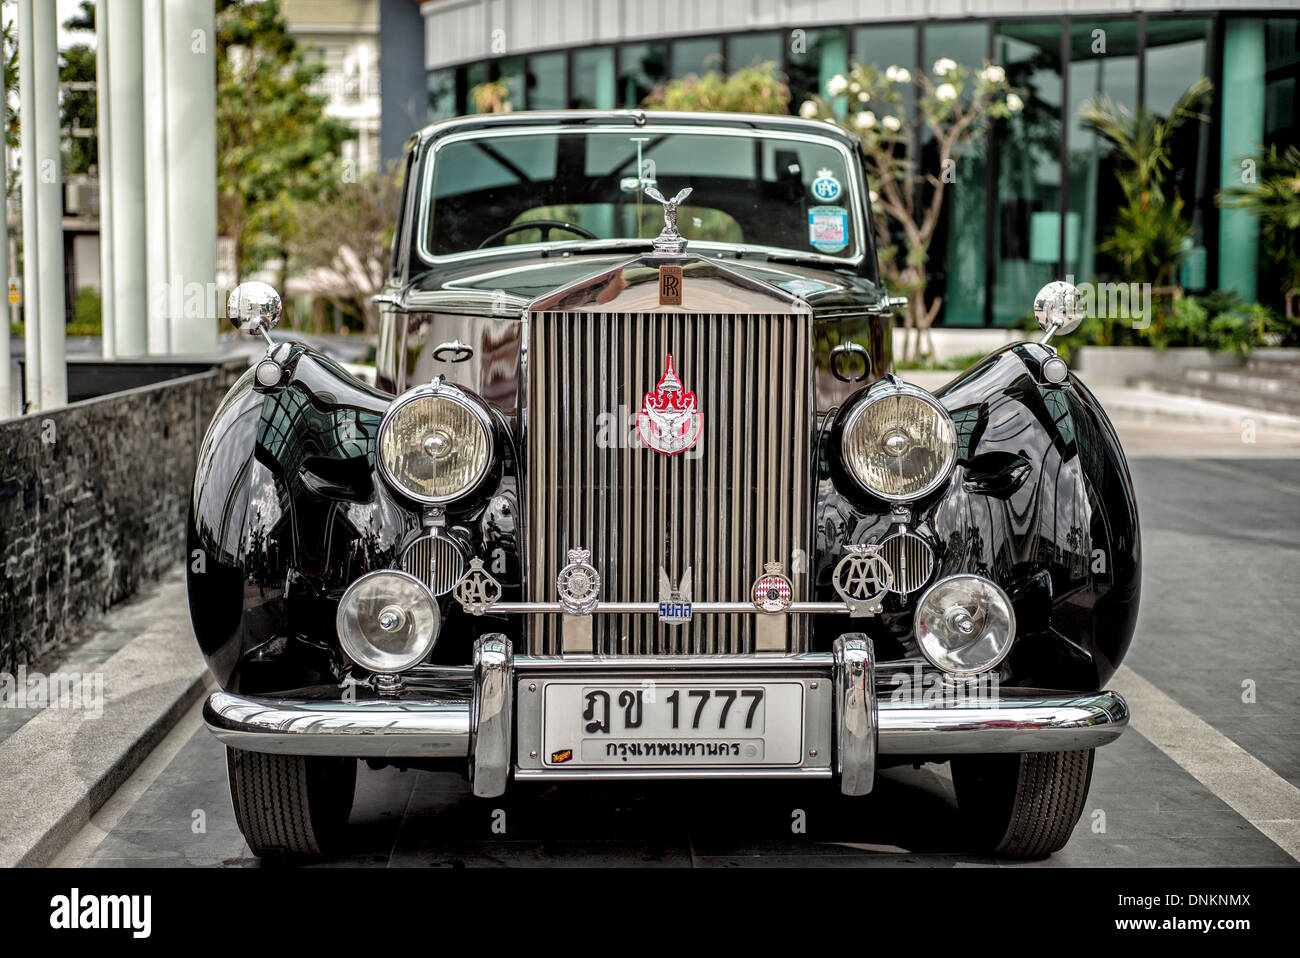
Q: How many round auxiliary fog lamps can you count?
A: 2